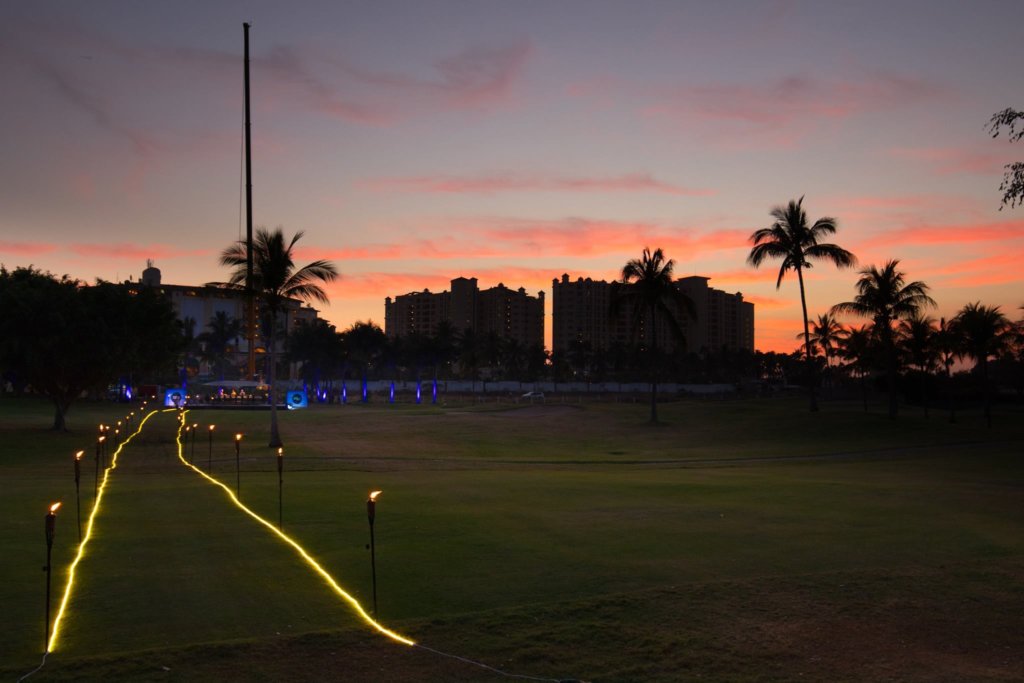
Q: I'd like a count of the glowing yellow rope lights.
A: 2